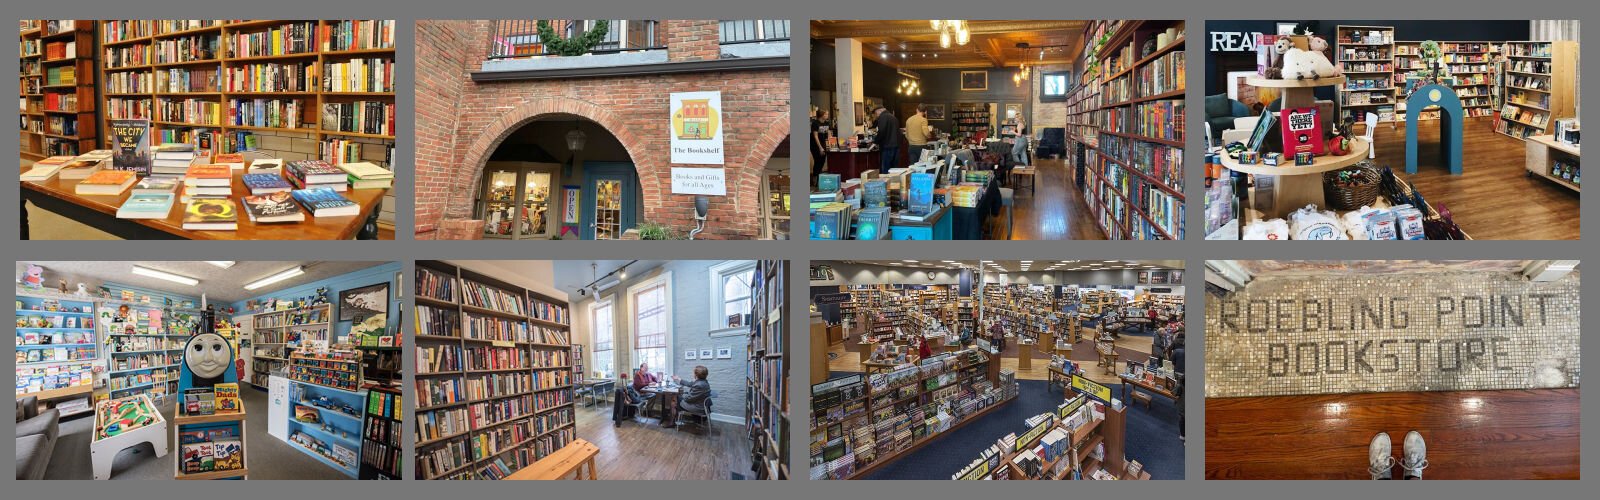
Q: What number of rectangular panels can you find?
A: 8